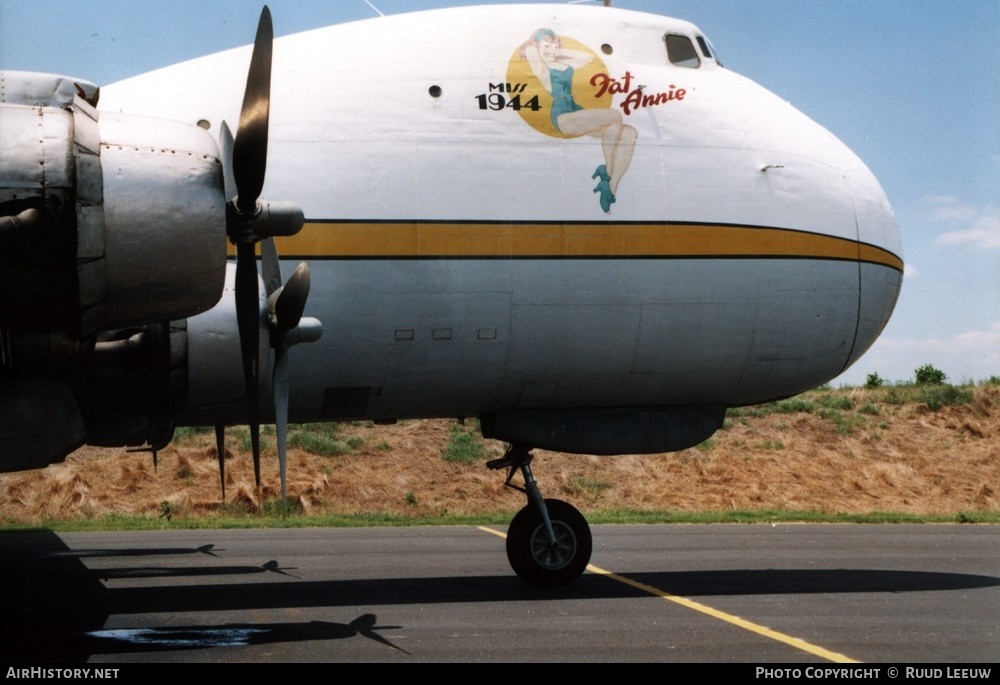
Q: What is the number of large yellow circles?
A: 1